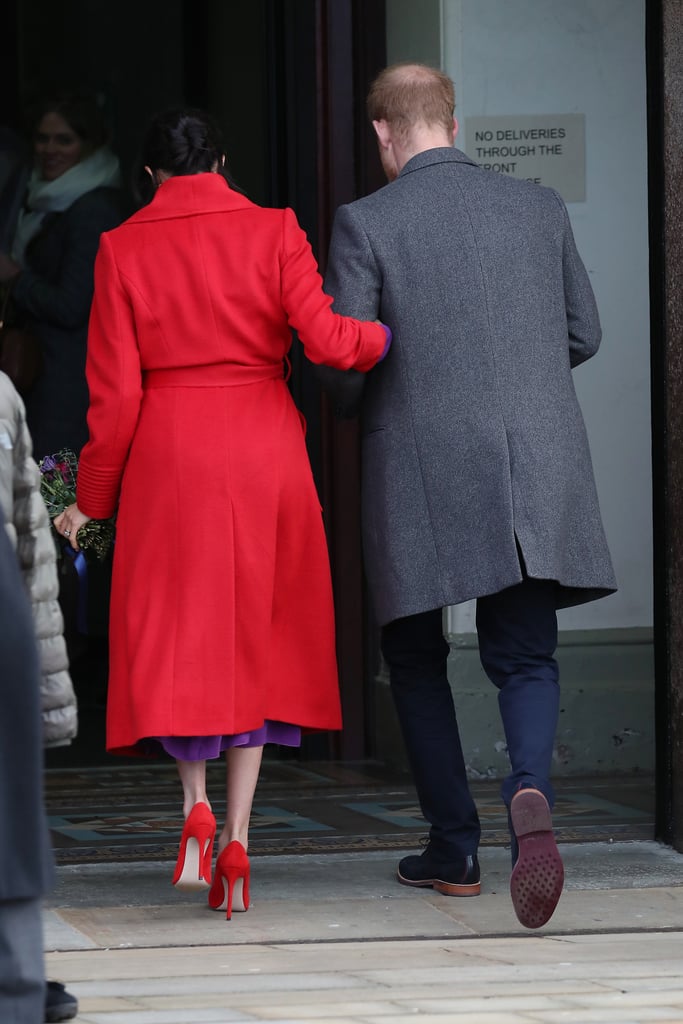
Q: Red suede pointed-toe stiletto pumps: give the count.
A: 2